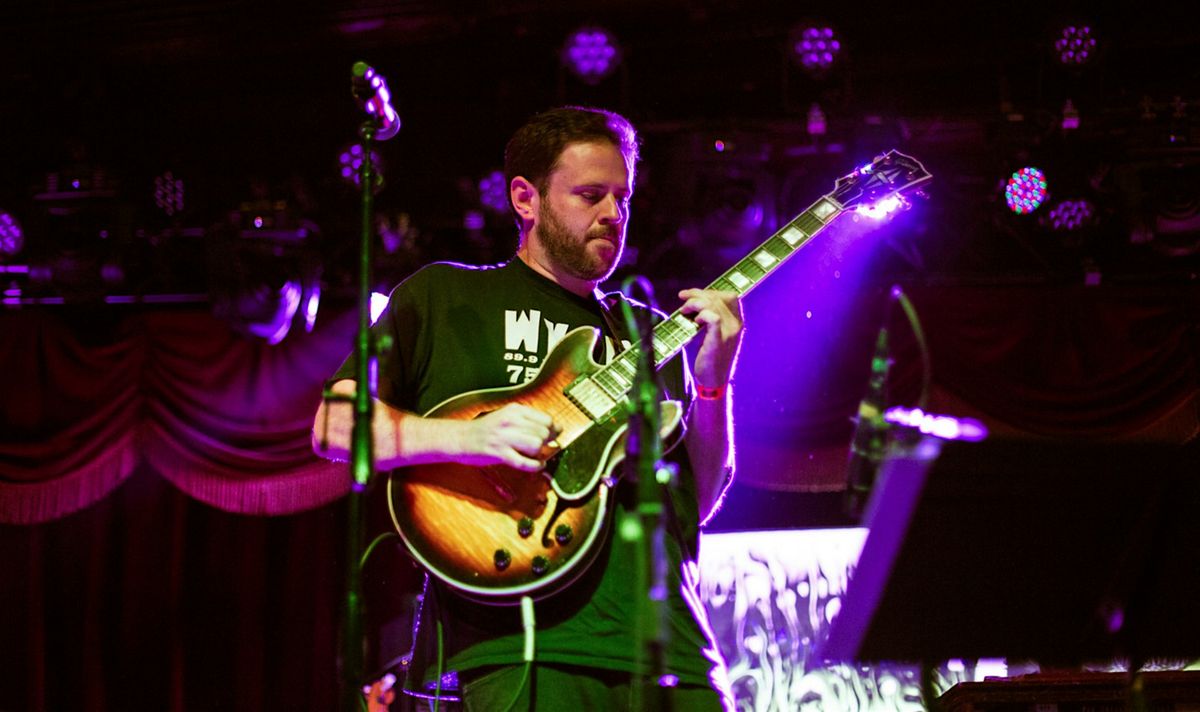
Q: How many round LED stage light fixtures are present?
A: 9